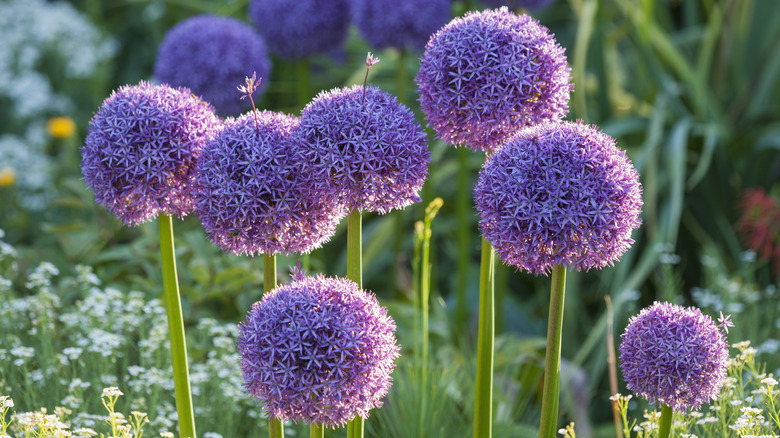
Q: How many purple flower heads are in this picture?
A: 11